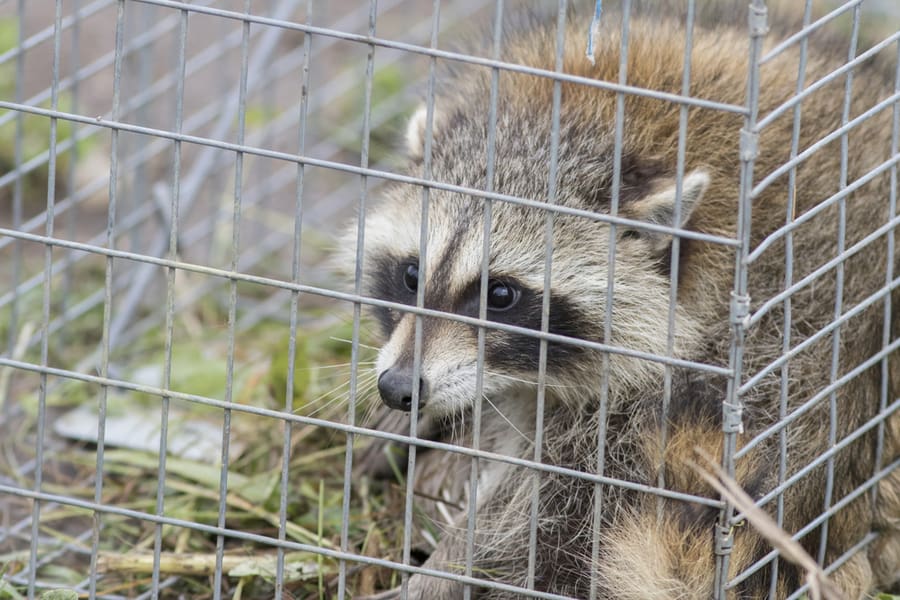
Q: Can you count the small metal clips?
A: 5